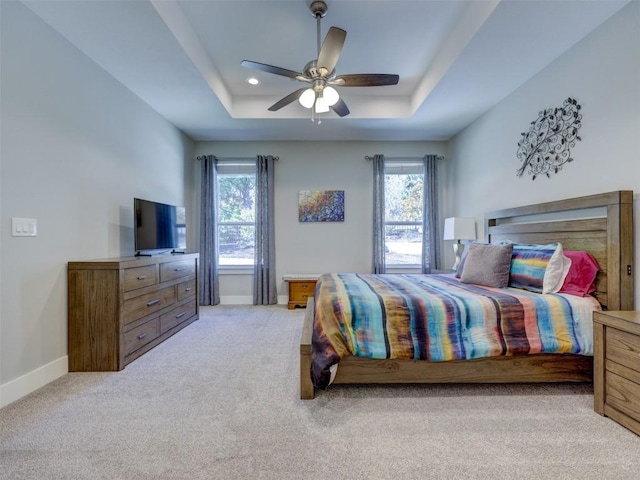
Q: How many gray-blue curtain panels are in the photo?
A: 4